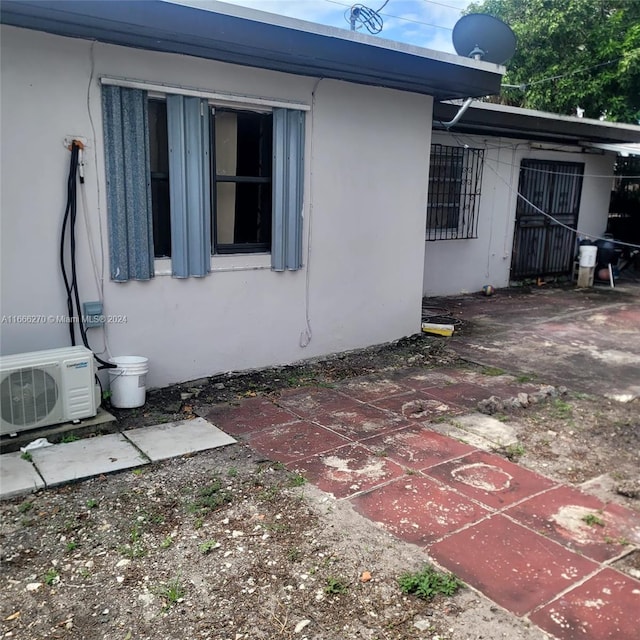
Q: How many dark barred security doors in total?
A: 1